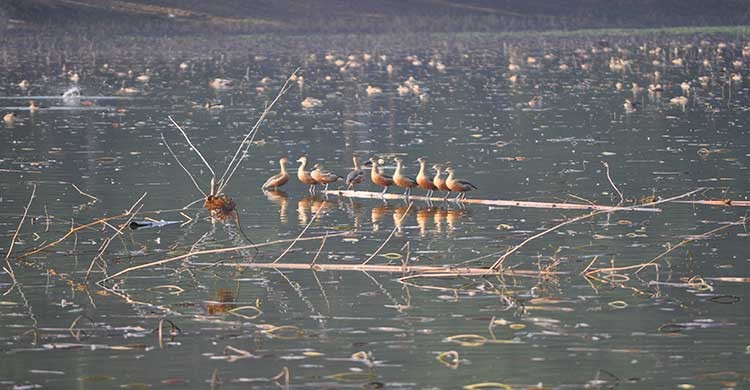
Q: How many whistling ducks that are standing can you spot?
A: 9